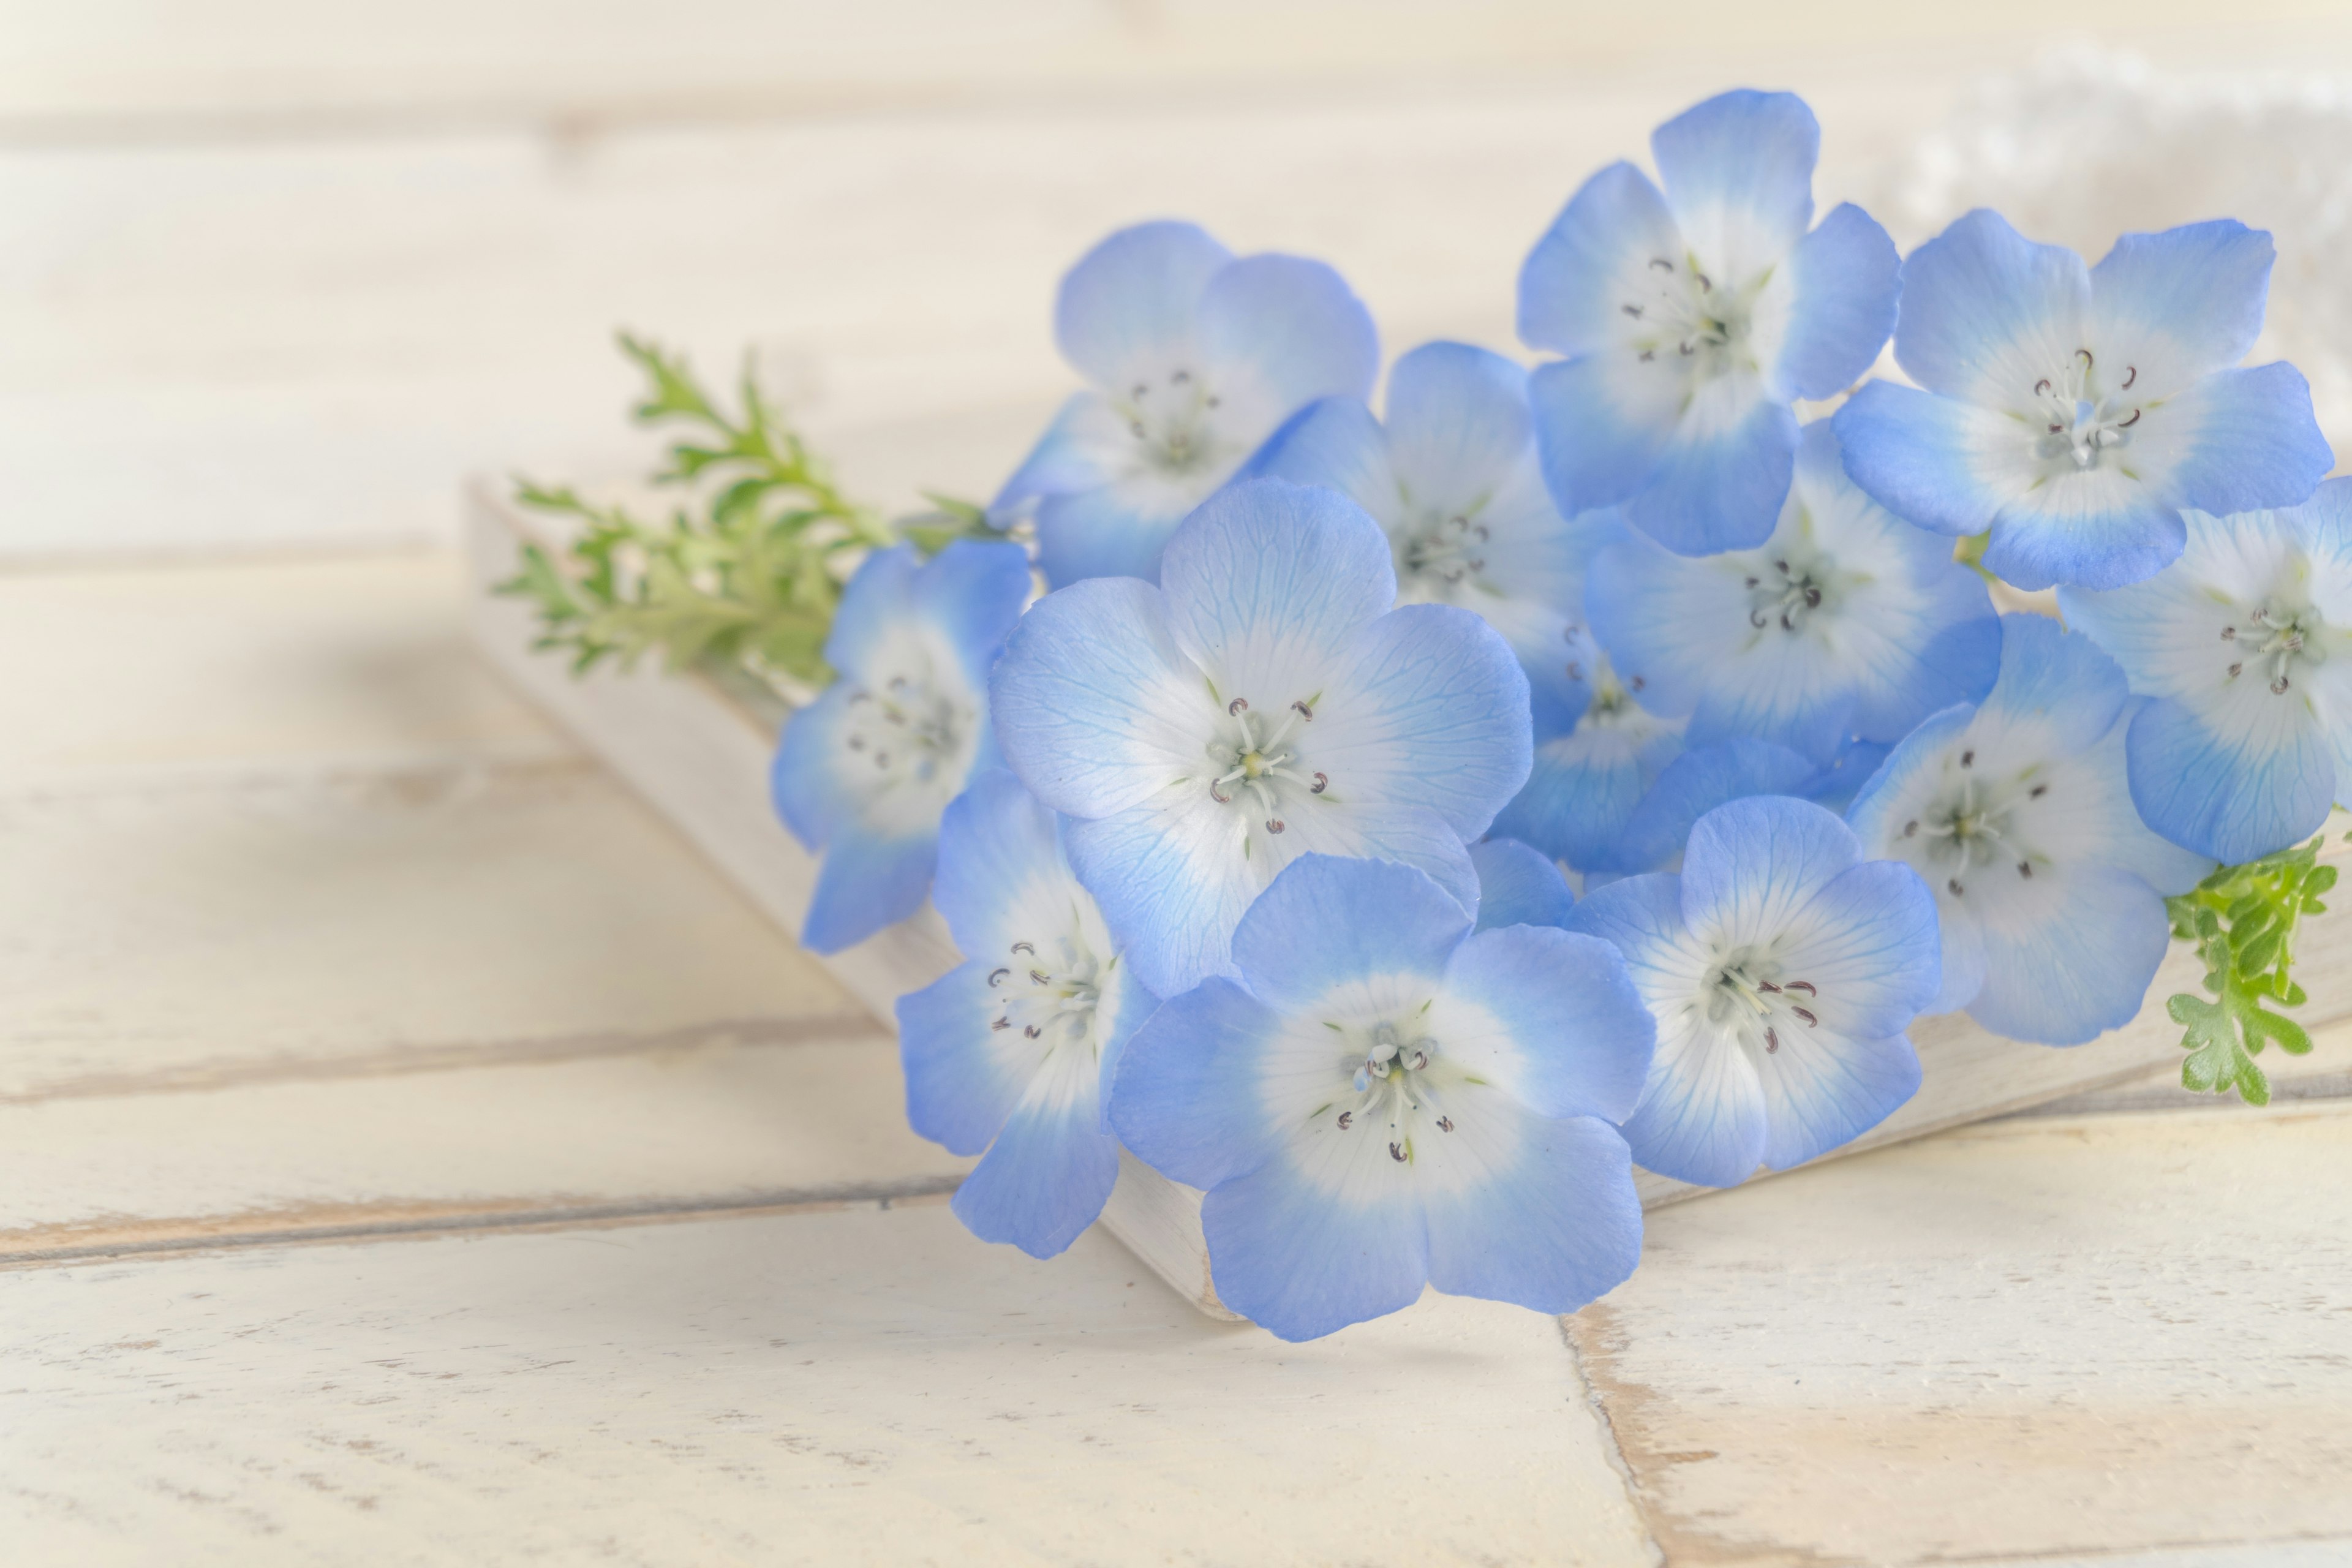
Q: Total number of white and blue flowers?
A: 13